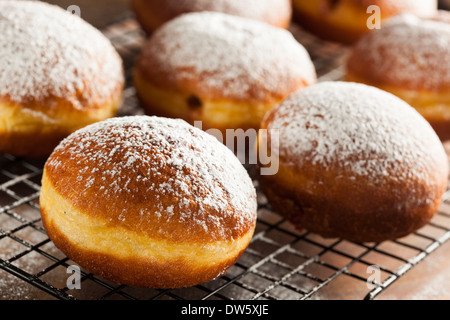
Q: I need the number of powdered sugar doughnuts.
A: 7